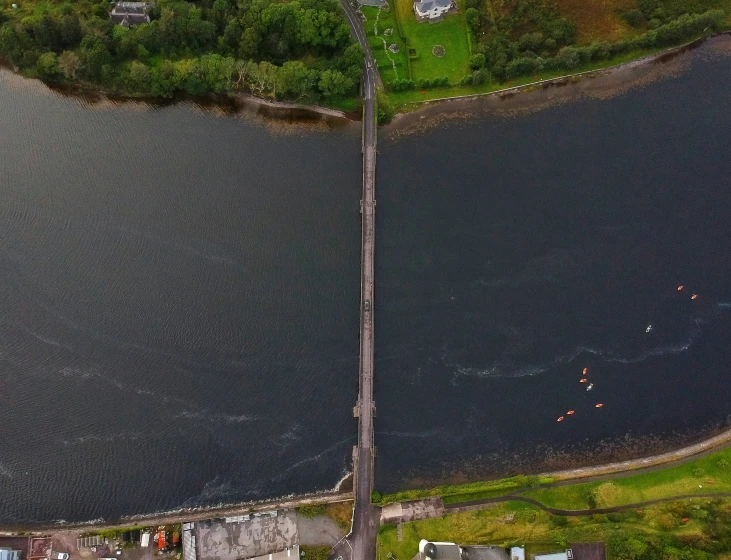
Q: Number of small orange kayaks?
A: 7